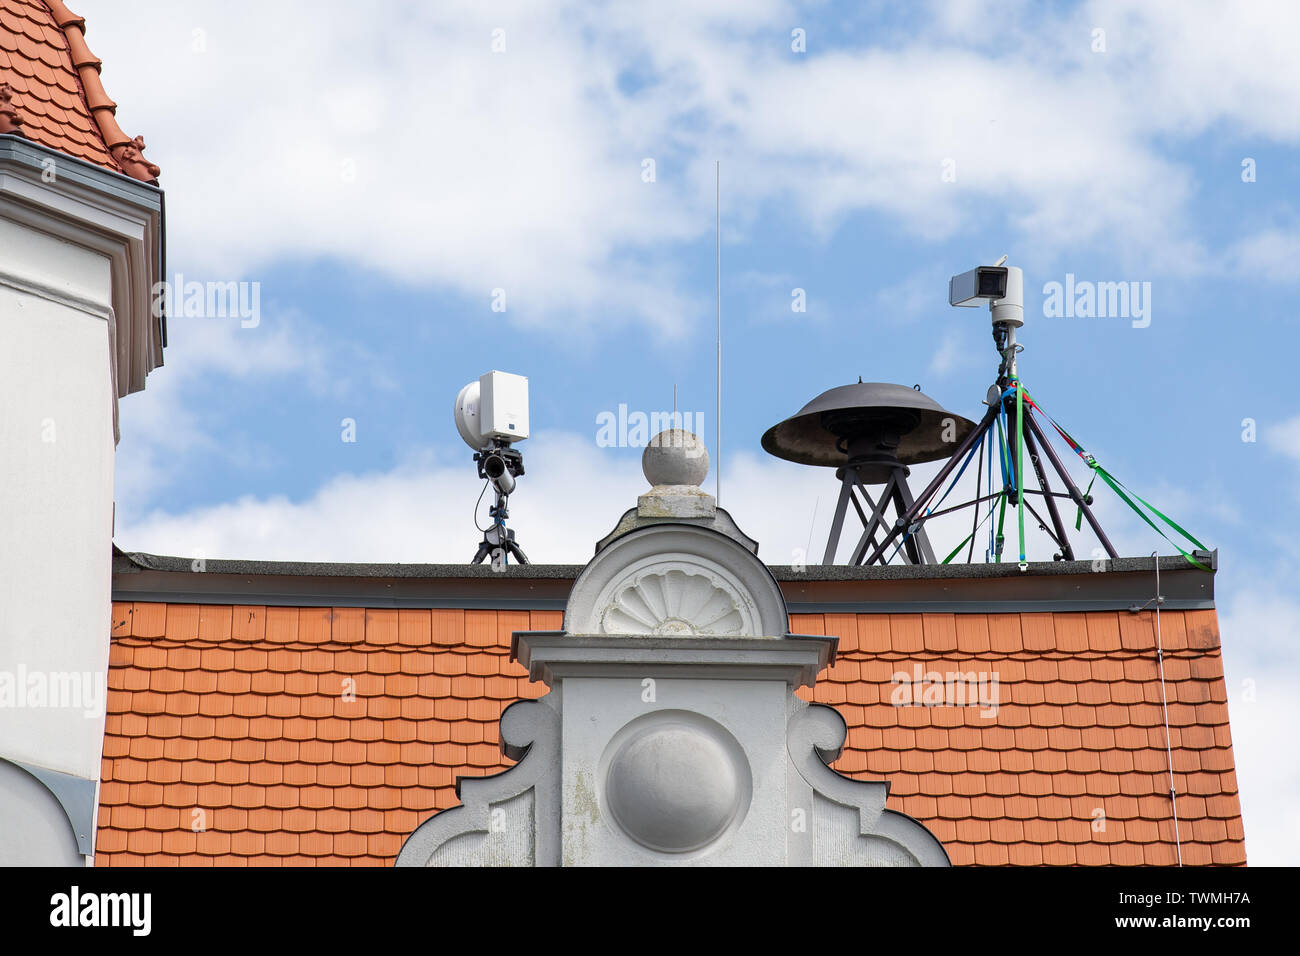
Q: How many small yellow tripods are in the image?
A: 0